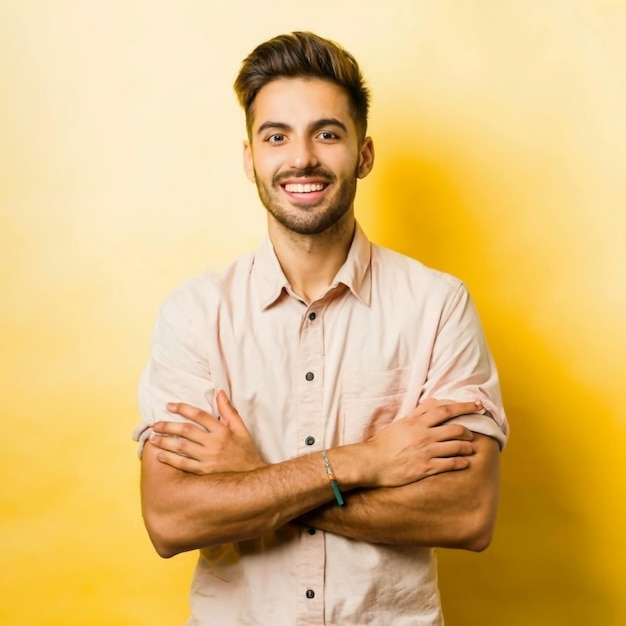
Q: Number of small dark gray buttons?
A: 5